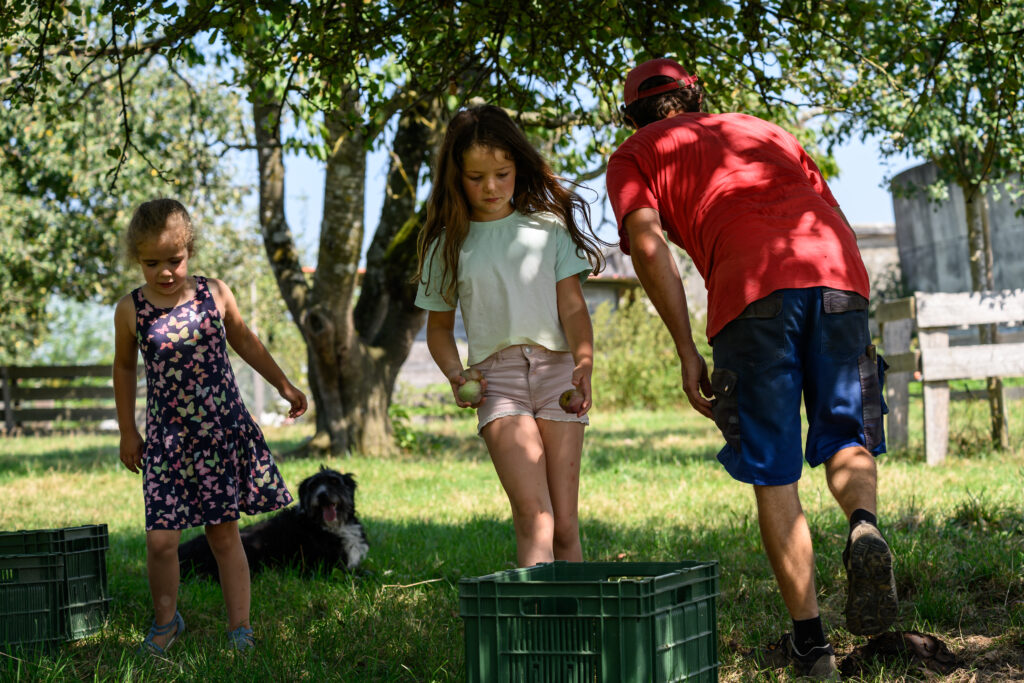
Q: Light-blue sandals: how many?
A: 2